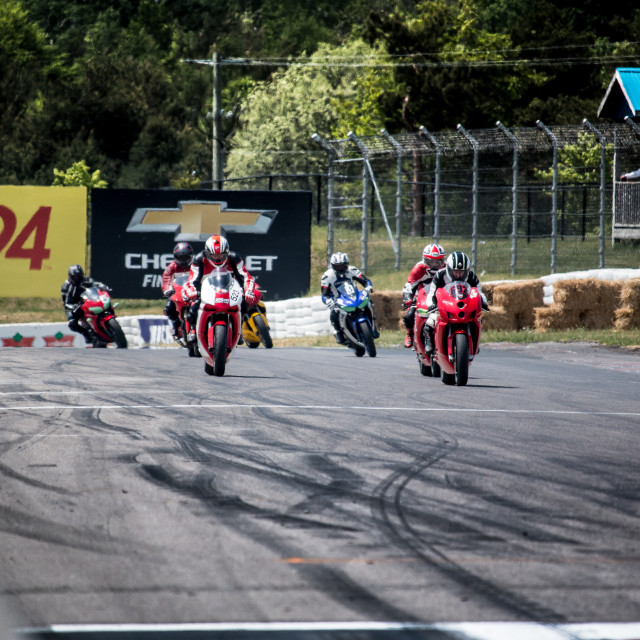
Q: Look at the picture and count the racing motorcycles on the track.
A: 7